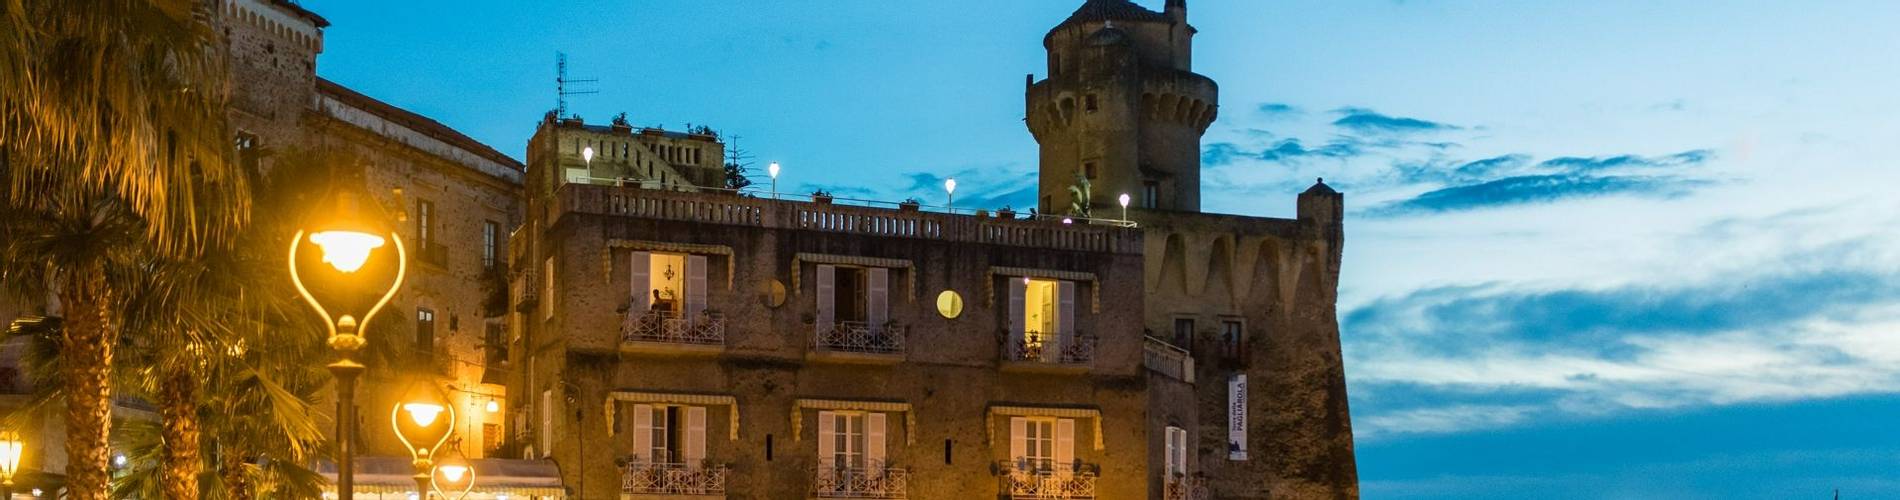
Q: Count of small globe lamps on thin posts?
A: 4